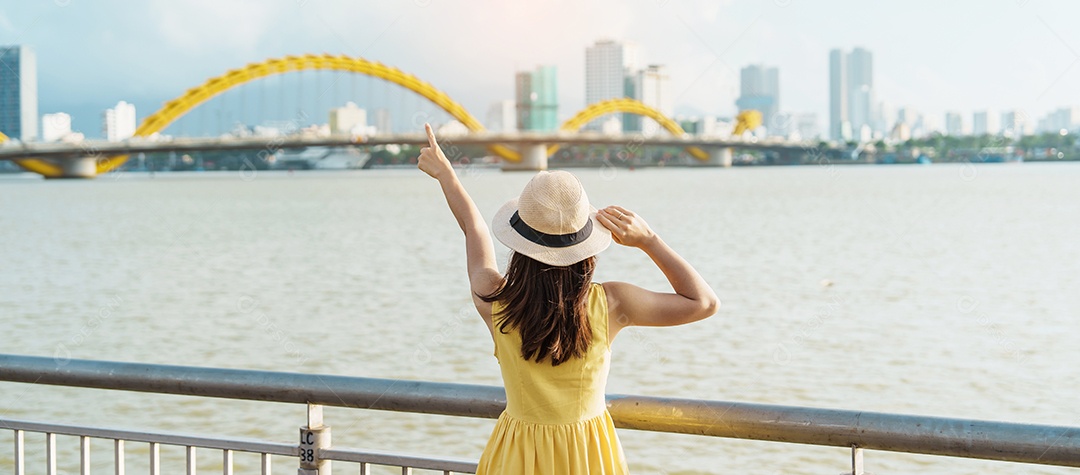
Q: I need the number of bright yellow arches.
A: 2